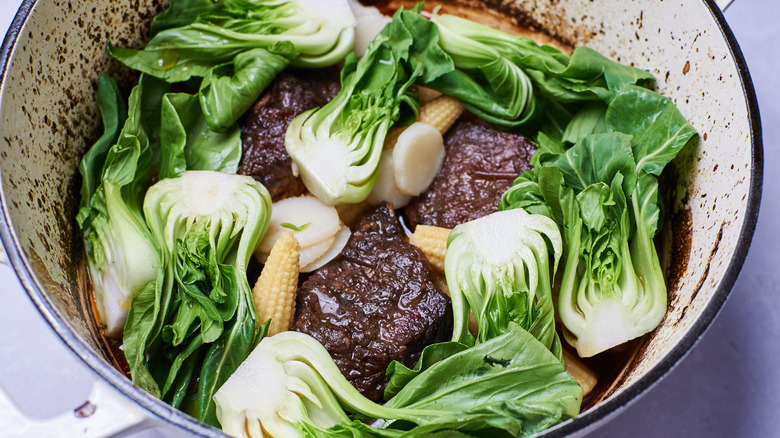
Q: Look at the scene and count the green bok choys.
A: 8